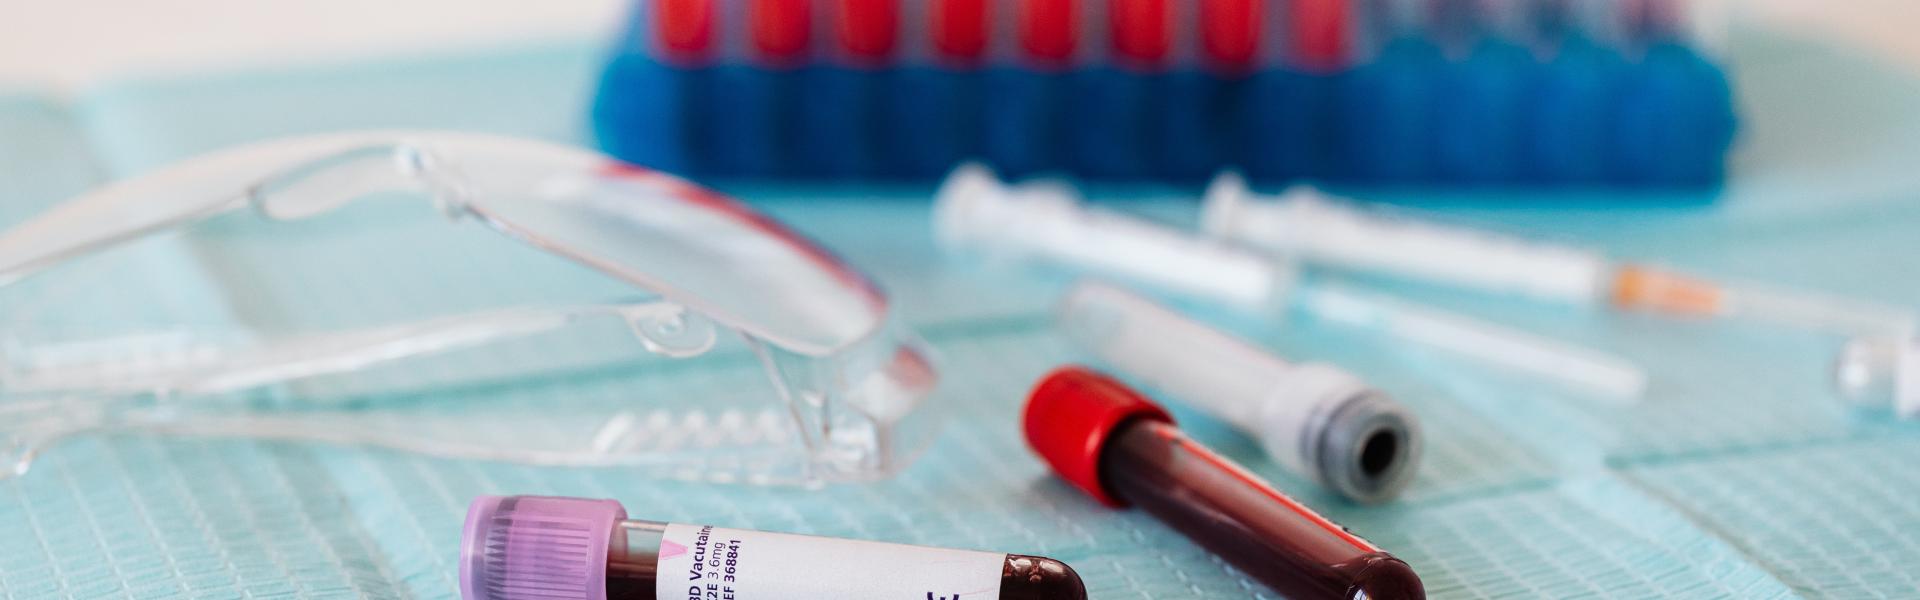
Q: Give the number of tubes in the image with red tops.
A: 1